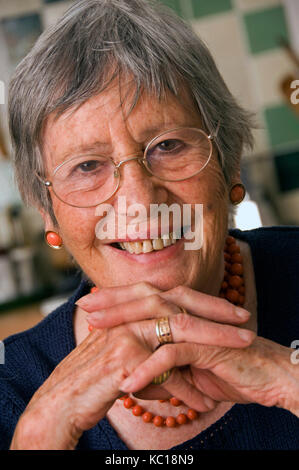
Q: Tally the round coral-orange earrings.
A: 2